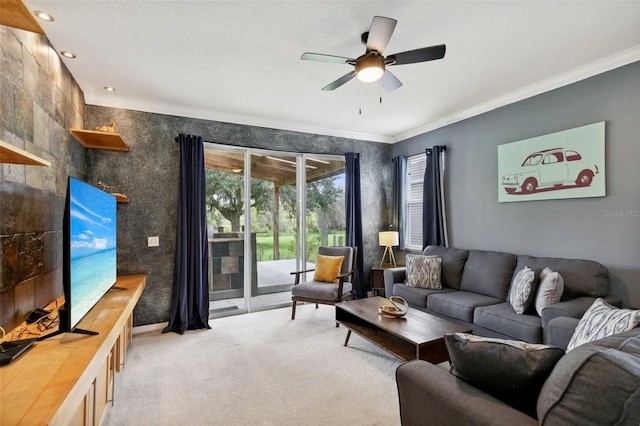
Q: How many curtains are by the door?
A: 2